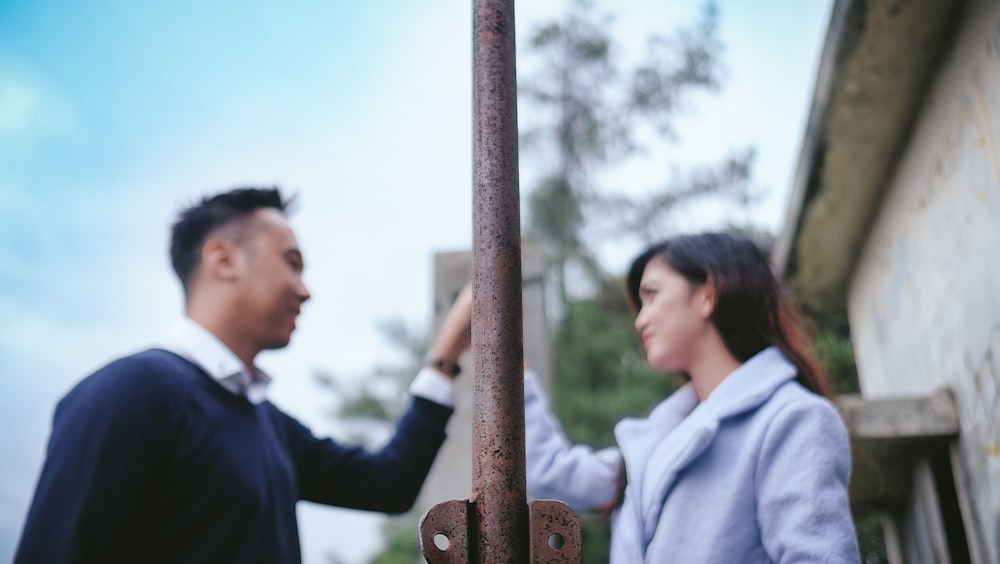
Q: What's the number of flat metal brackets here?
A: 2